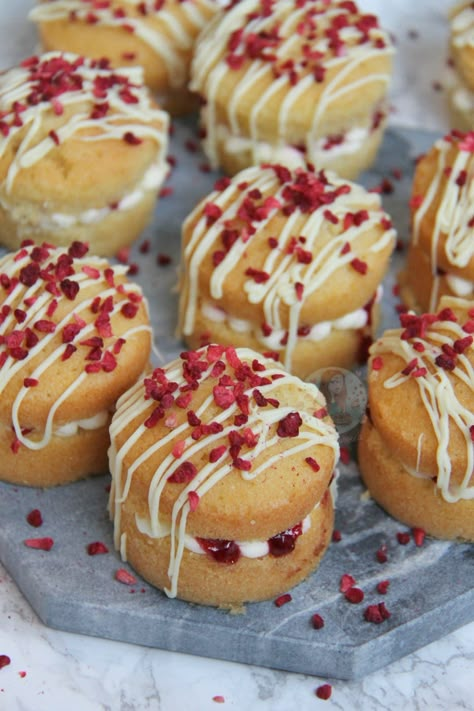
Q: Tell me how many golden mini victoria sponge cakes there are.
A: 9